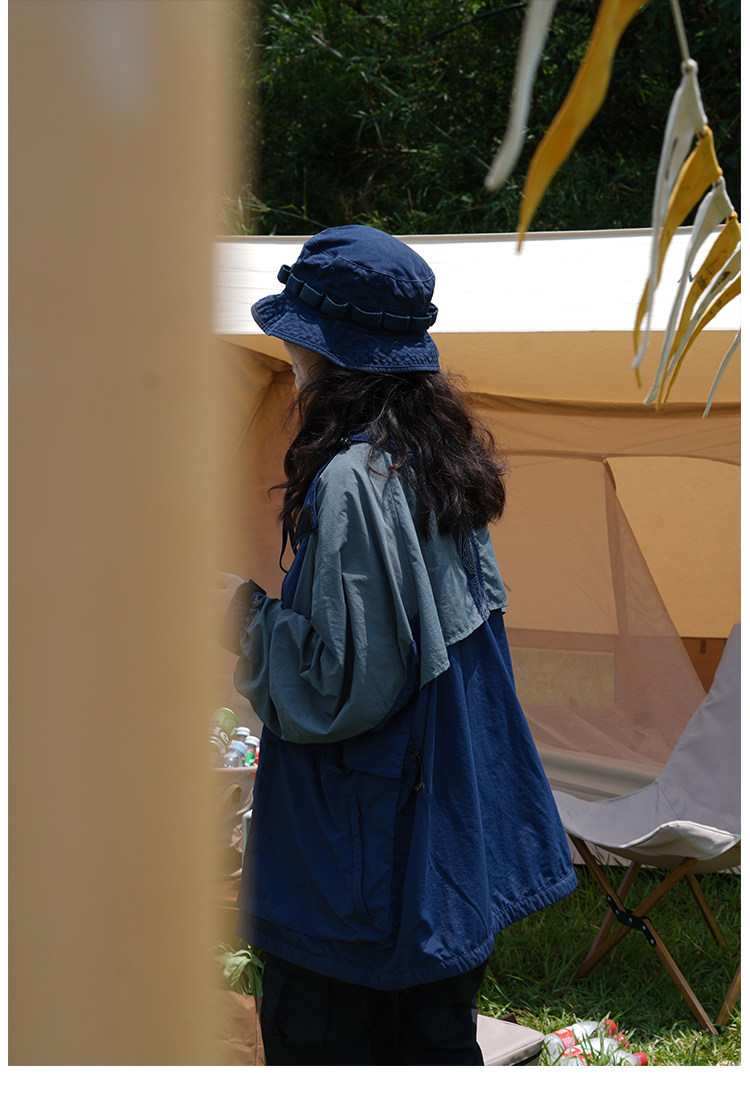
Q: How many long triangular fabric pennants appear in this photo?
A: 9